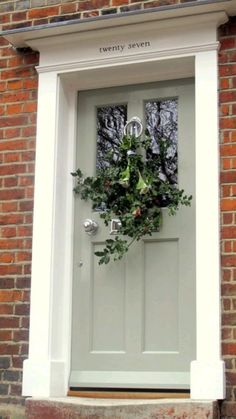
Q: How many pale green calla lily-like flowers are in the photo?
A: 2